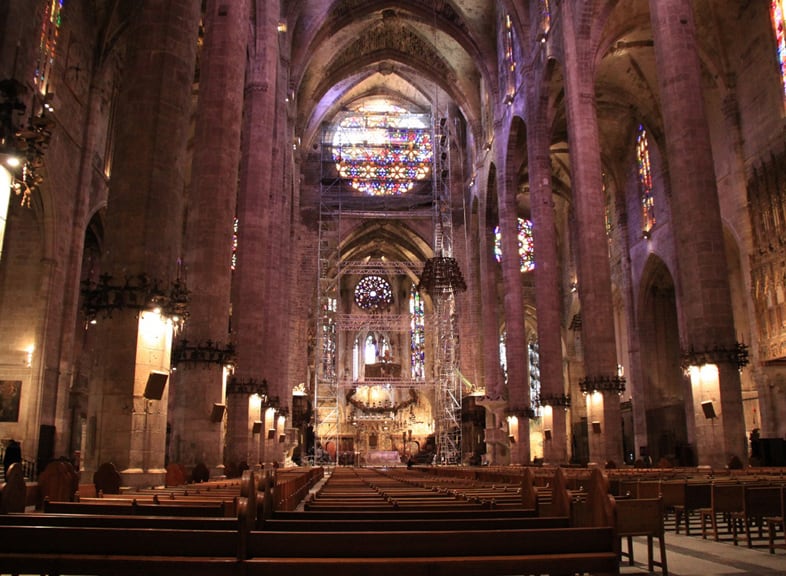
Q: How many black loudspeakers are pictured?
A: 9